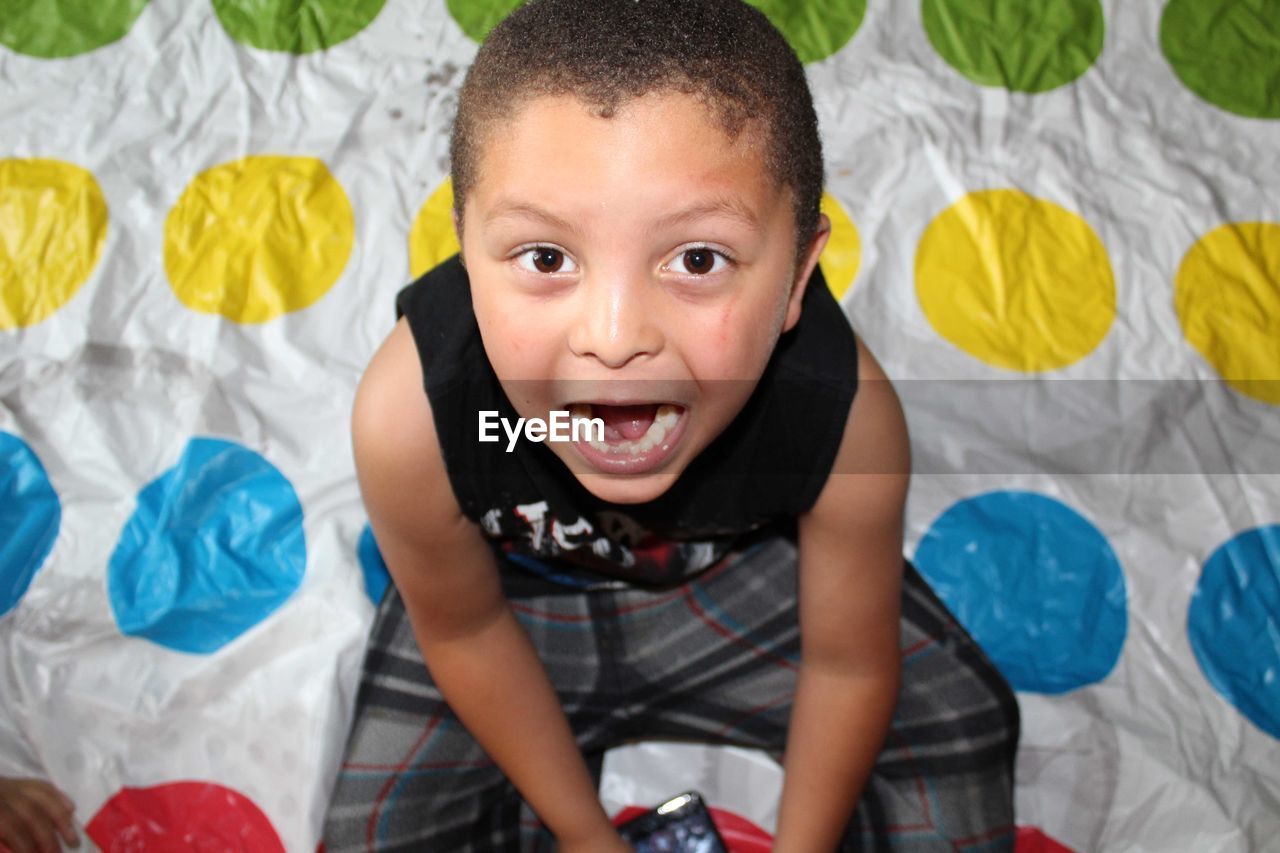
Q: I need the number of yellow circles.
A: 6